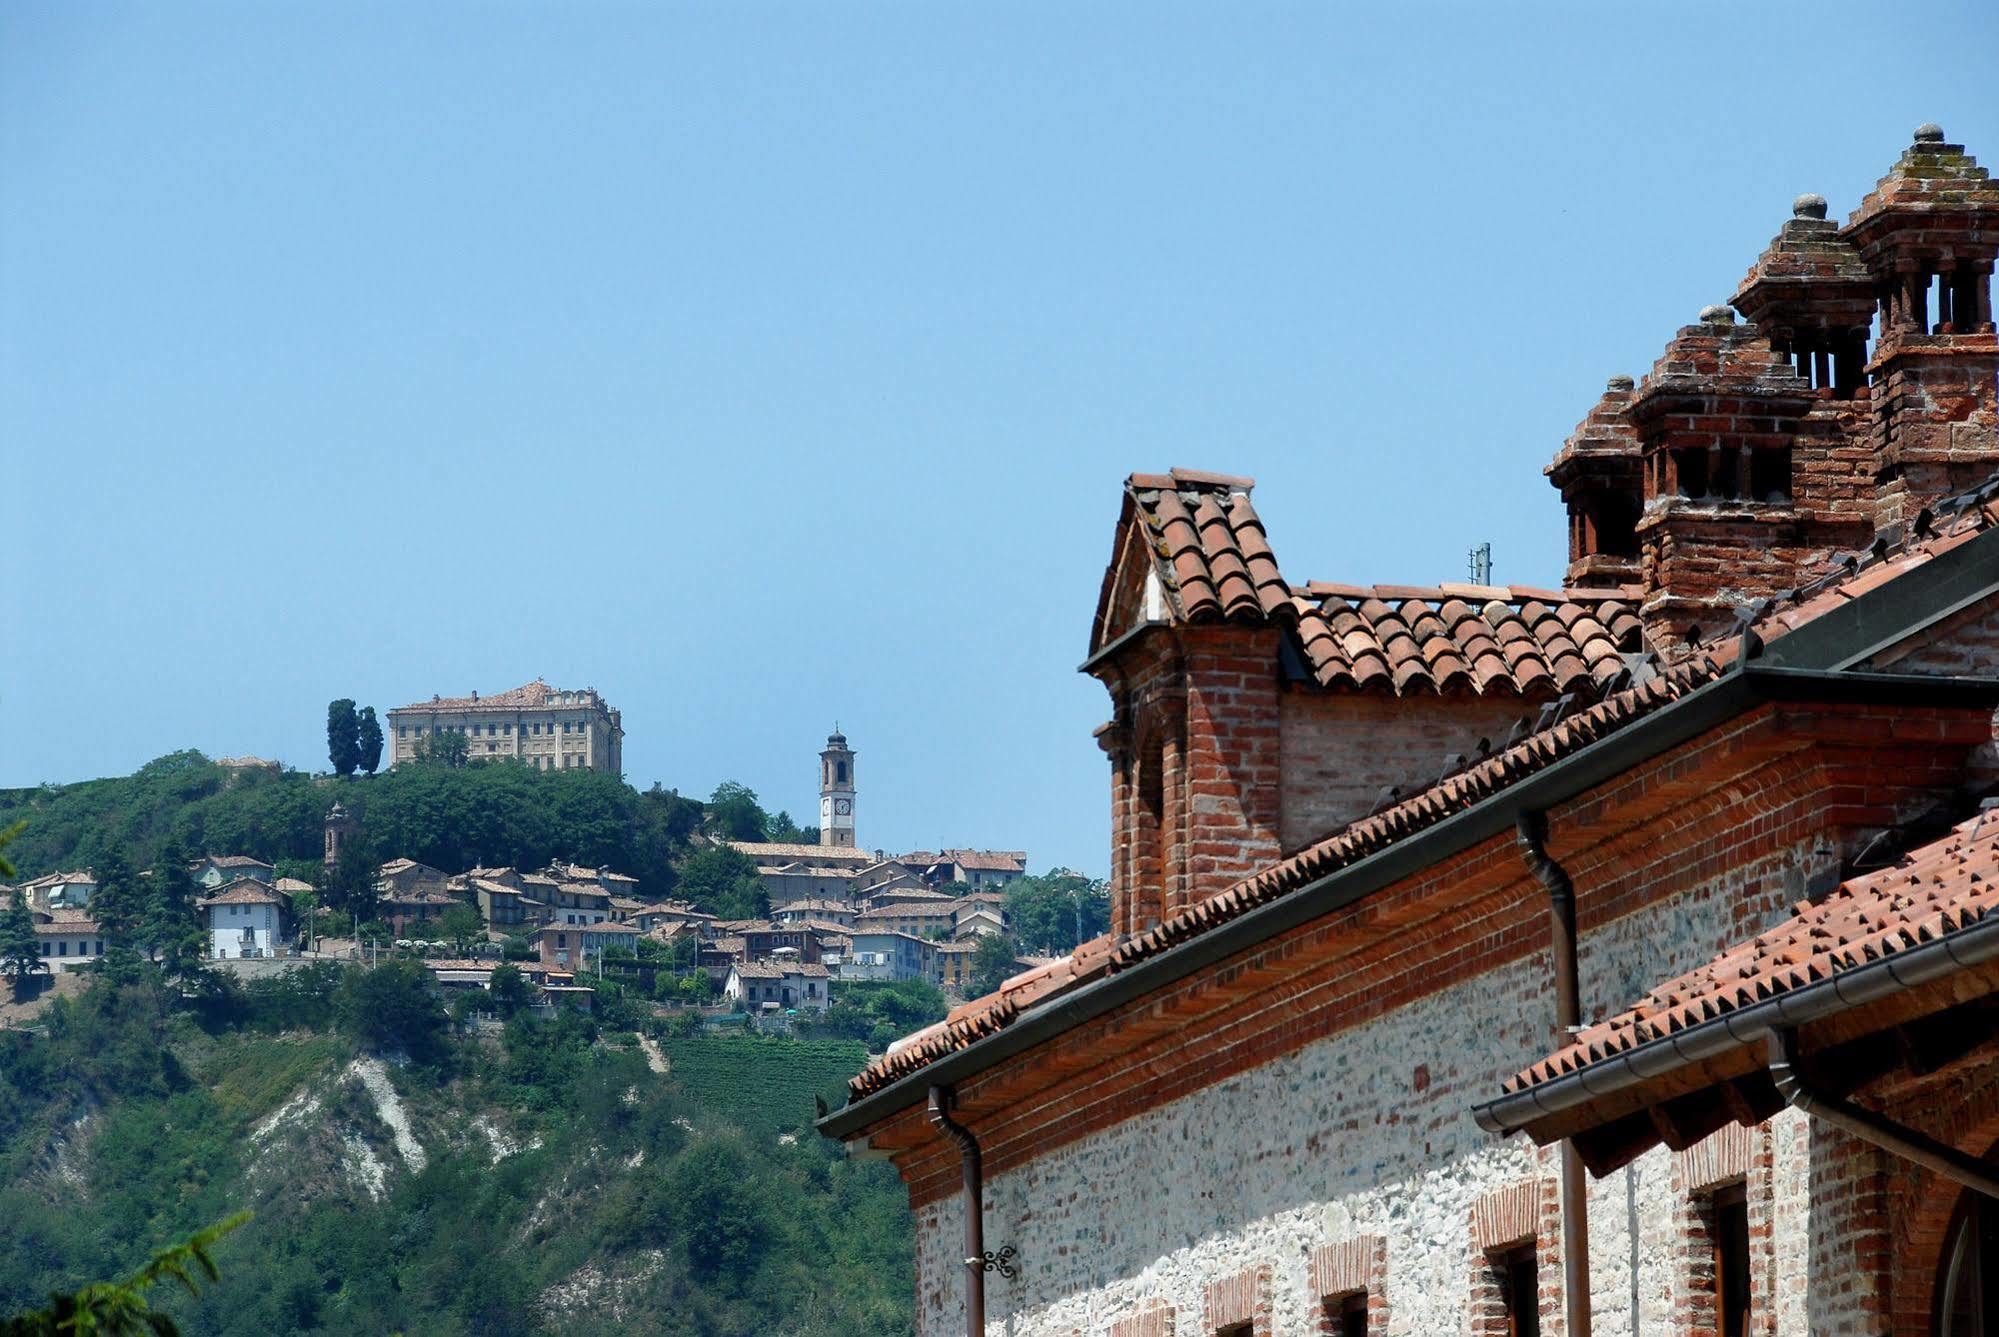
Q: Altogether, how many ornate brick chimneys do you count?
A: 4